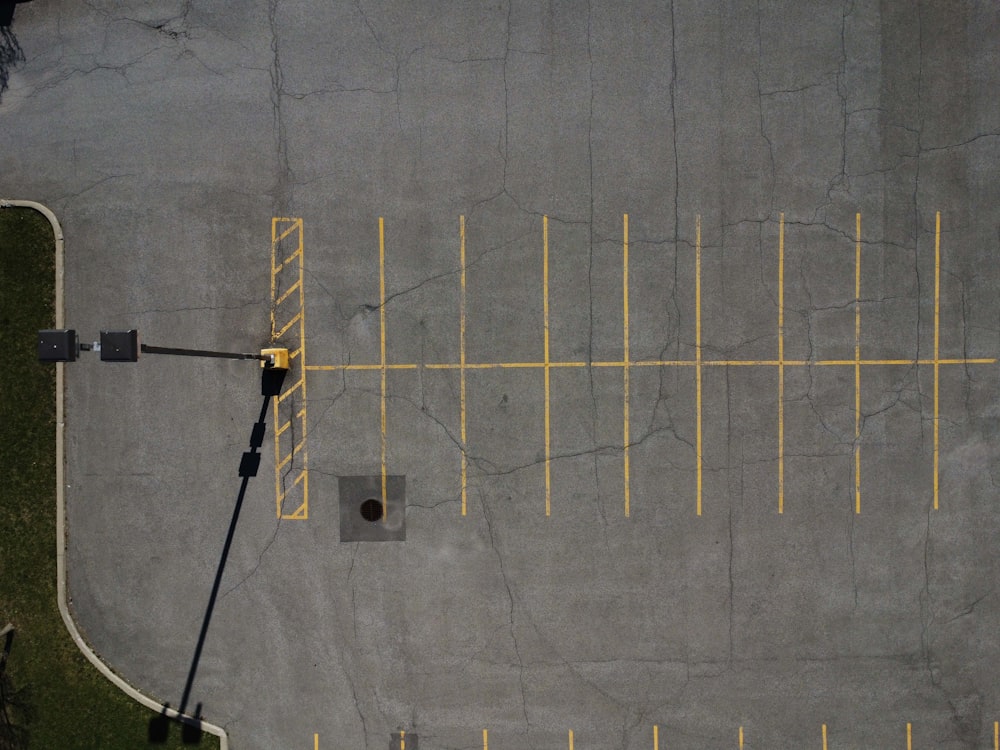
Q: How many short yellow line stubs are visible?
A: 9